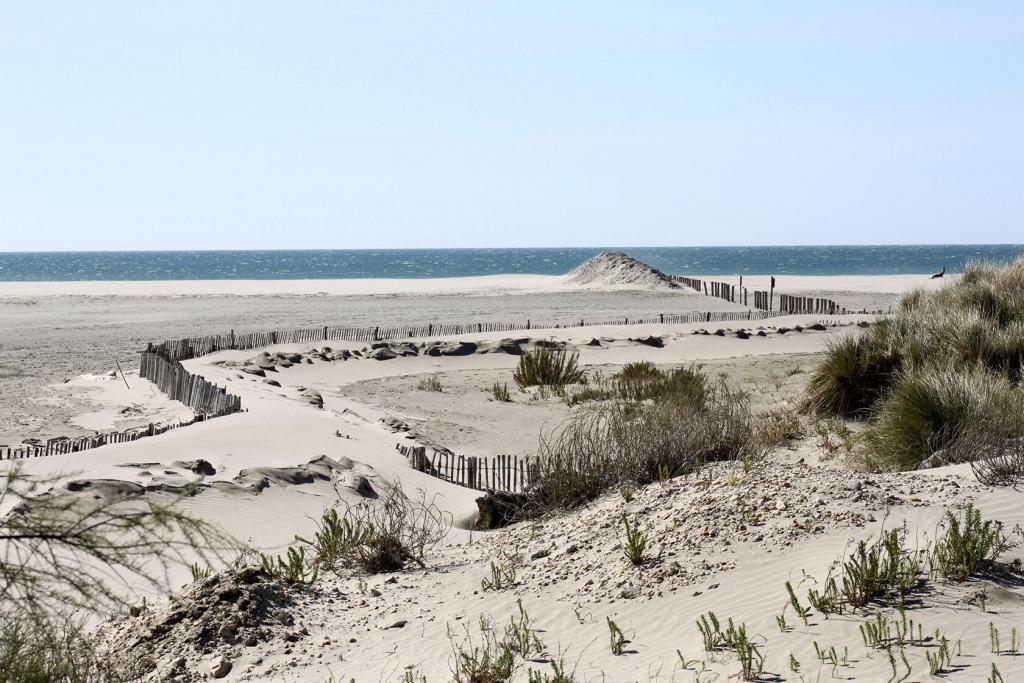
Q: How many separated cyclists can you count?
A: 0